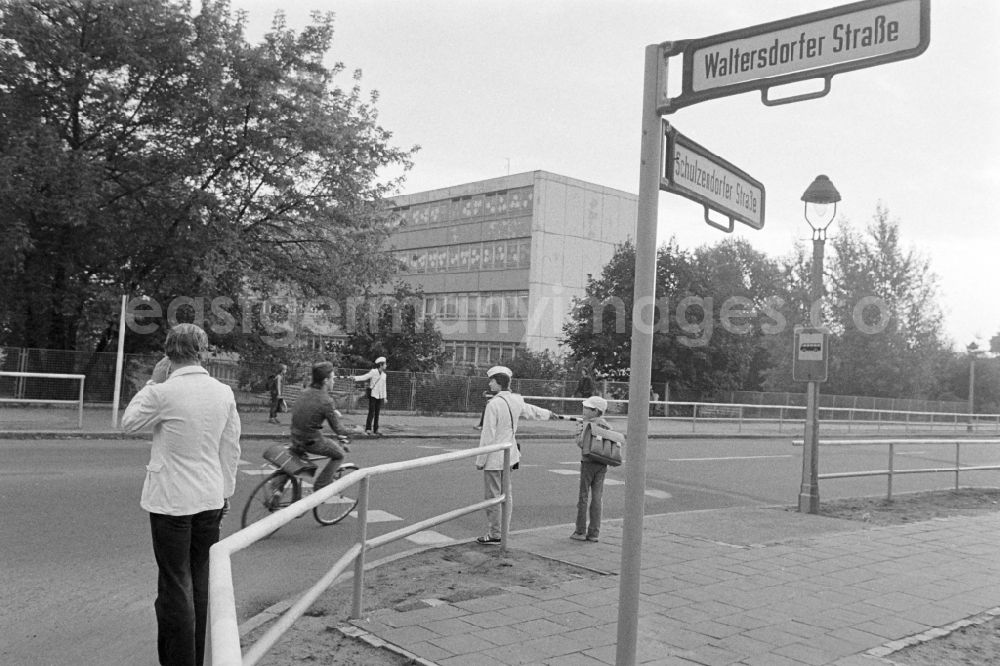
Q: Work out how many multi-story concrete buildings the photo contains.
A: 1